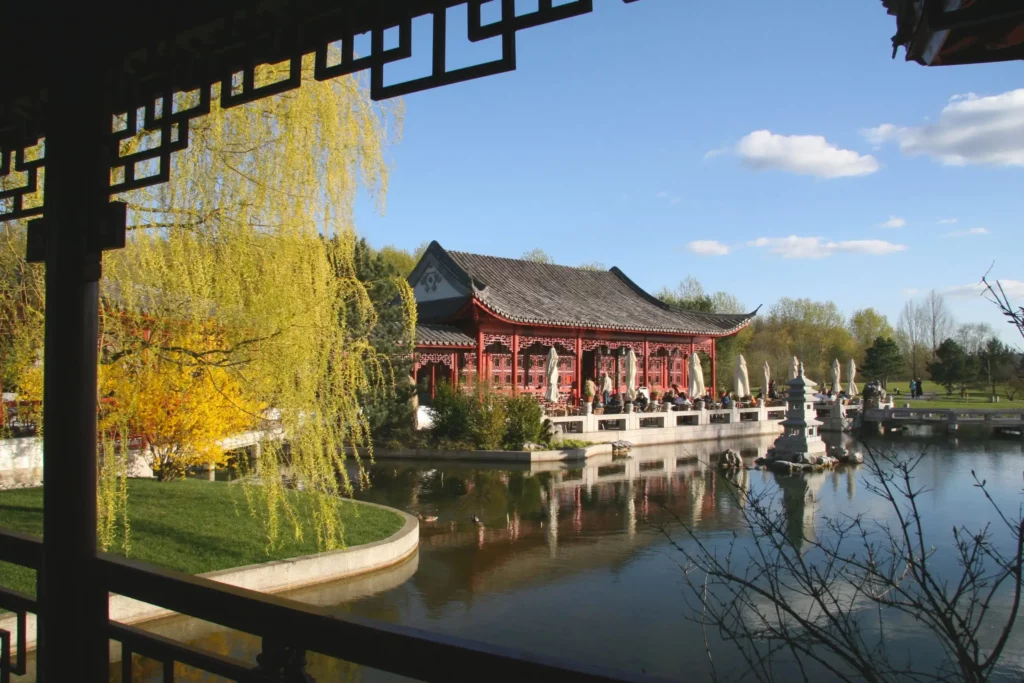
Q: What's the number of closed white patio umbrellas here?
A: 8